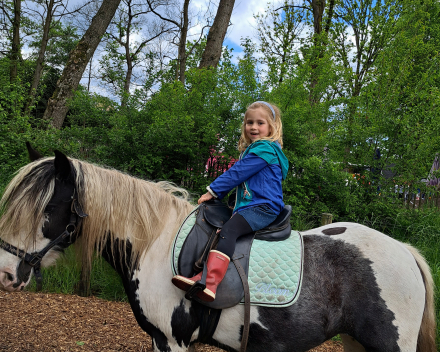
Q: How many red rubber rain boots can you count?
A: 1